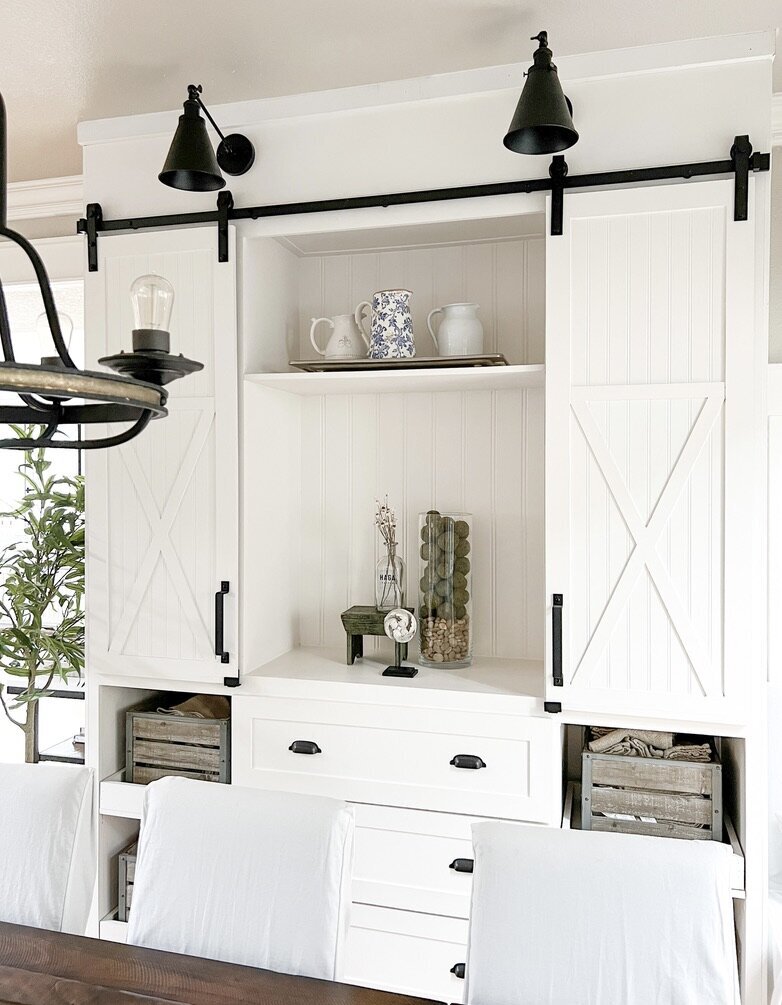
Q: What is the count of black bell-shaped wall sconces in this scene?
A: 2